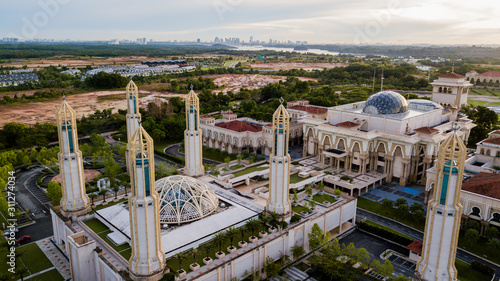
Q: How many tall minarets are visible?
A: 6